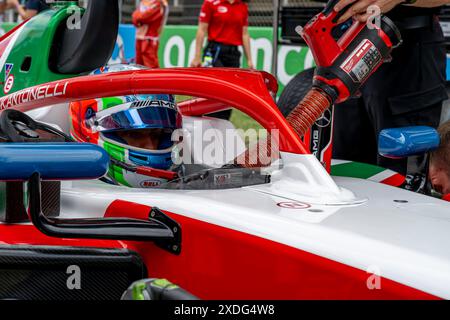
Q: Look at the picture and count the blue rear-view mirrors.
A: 2